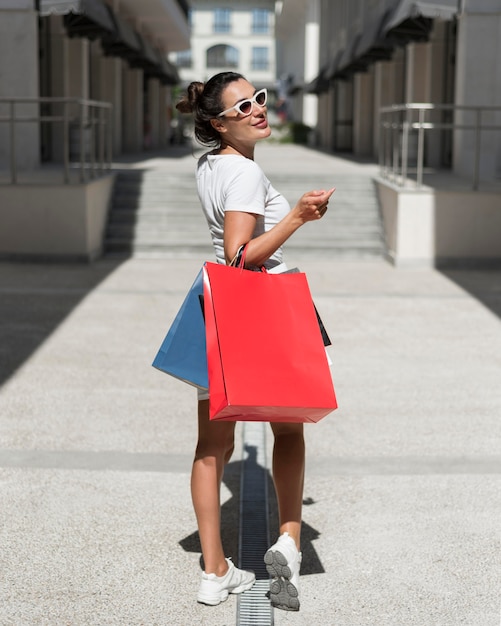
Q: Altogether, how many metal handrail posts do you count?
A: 12